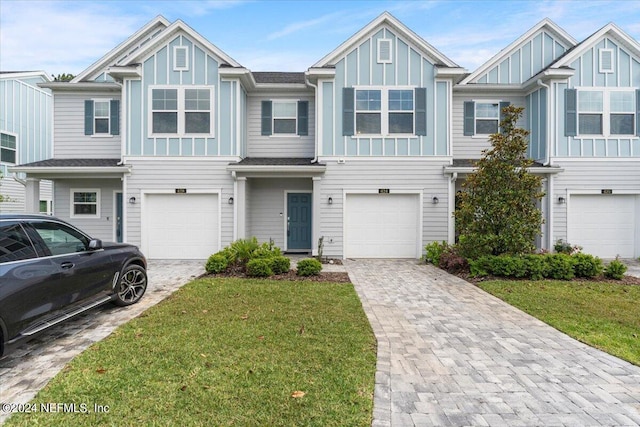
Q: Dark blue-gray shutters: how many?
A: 10